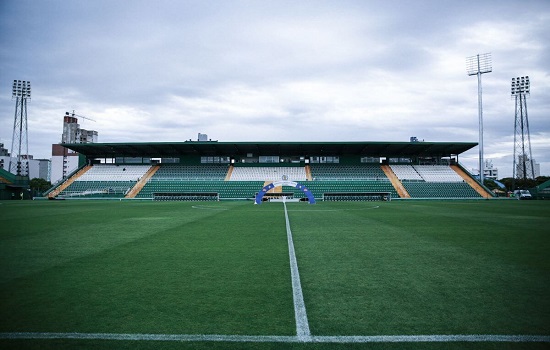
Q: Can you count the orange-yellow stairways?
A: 6